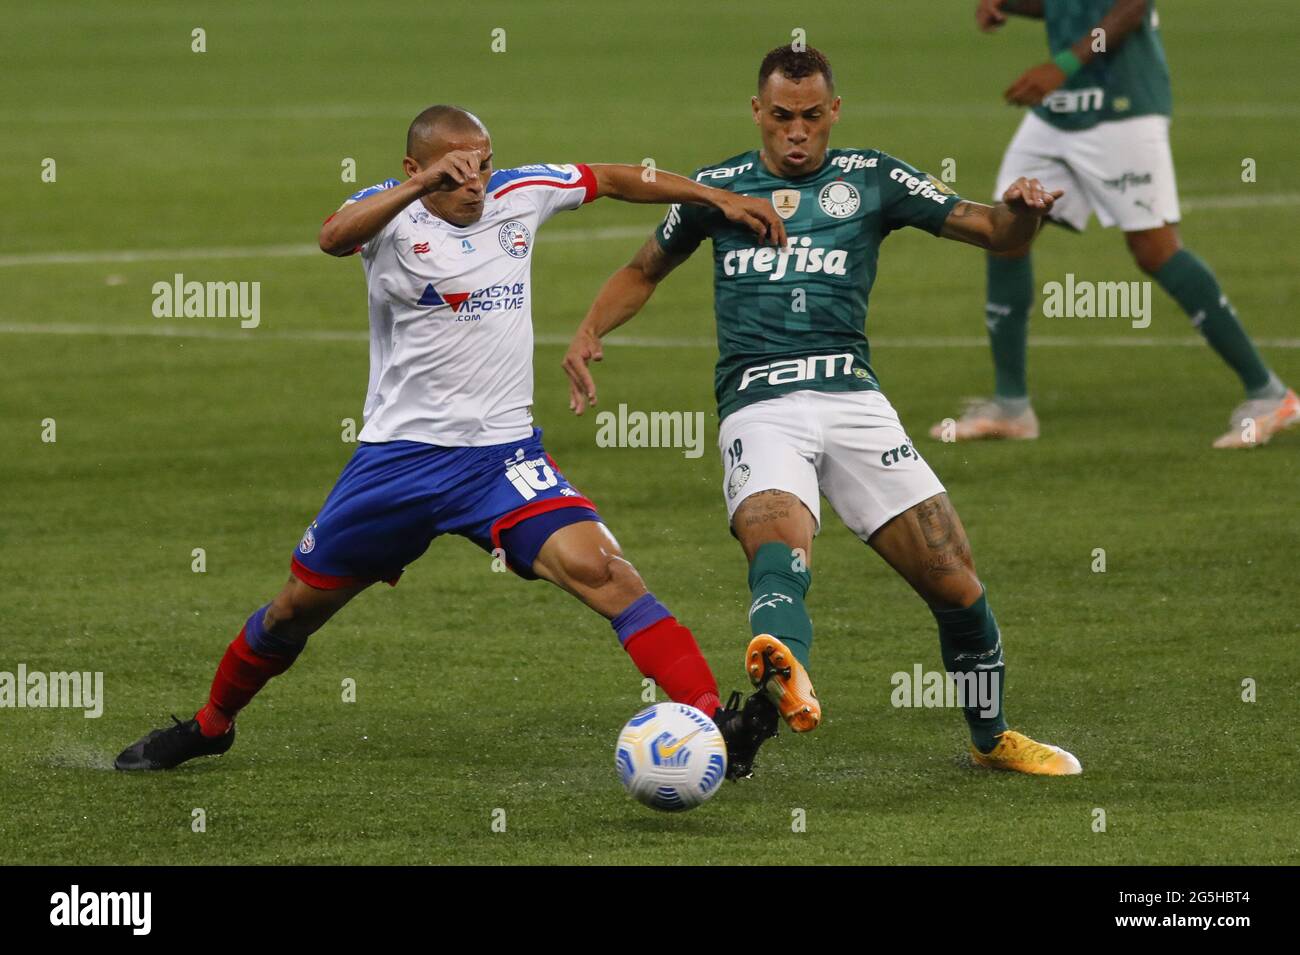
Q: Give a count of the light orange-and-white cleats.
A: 2